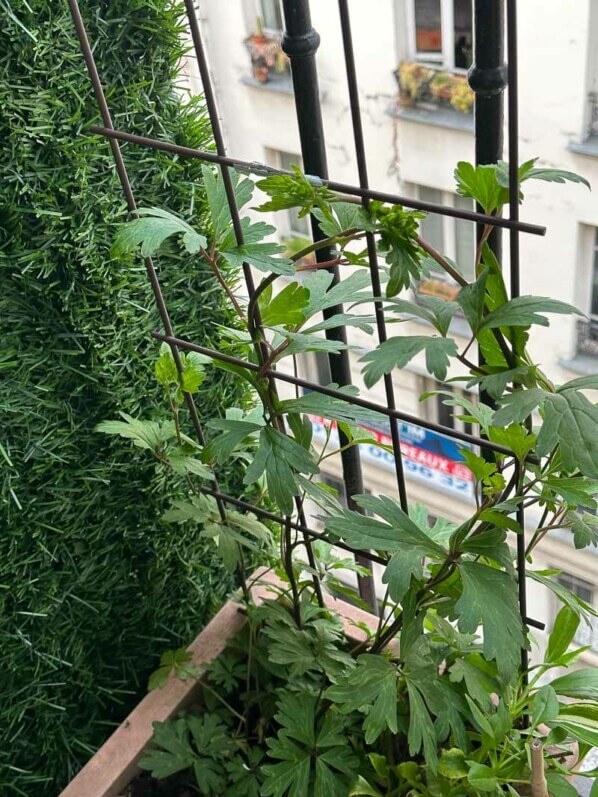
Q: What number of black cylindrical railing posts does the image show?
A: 2